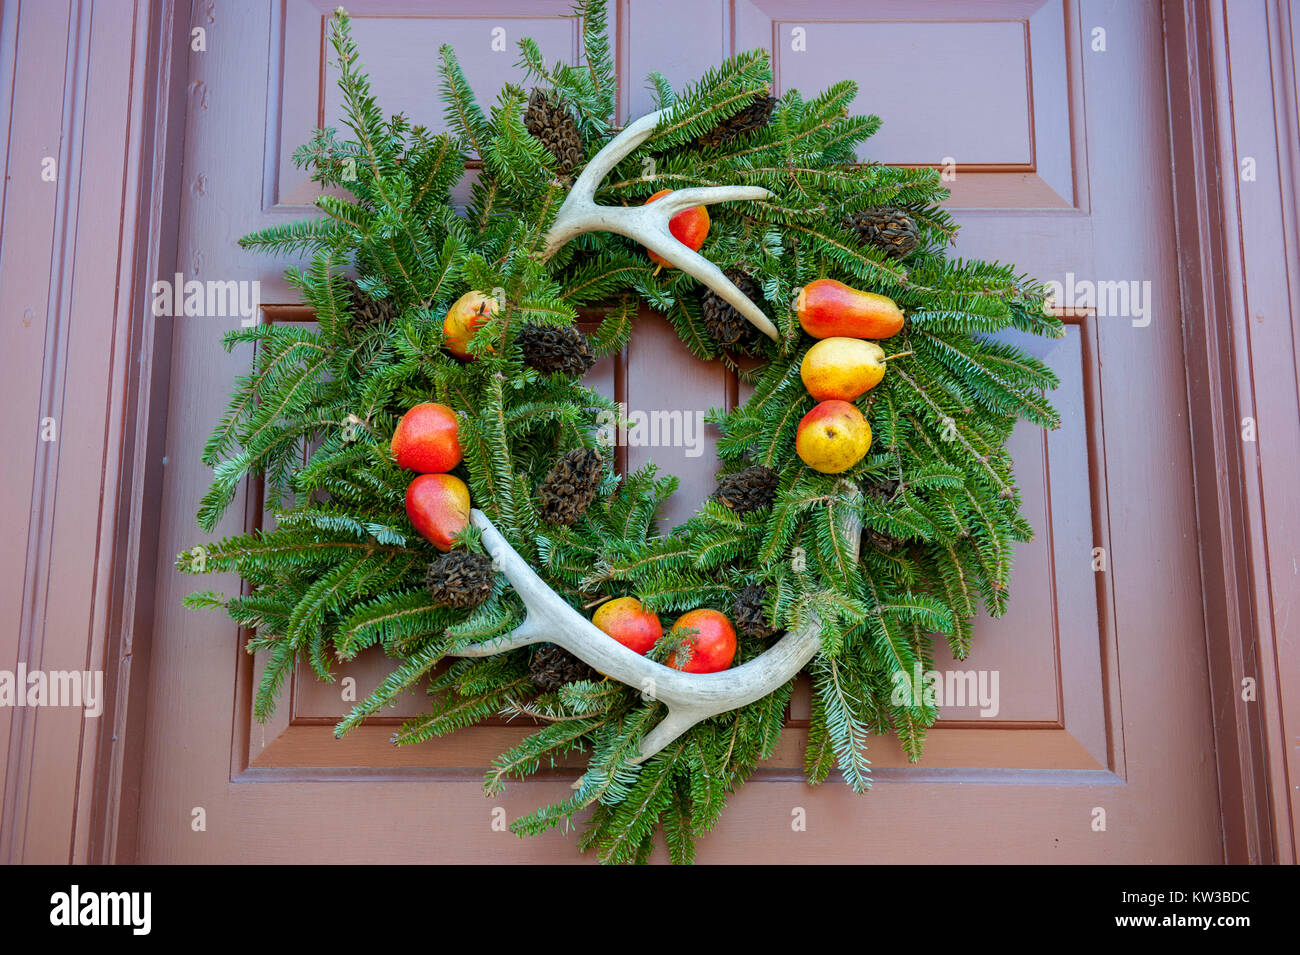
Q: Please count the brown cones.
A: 12